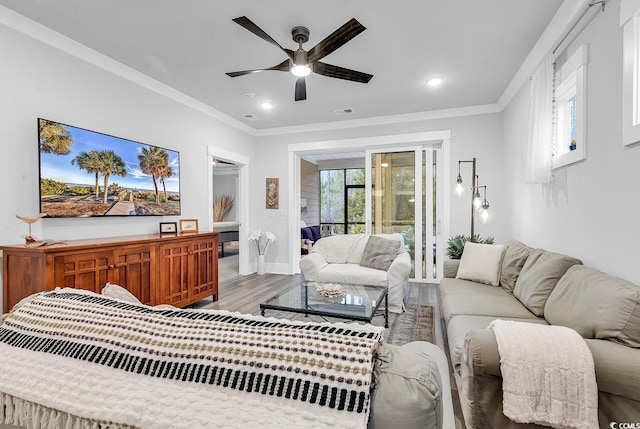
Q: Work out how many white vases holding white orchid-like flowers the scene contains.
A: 1